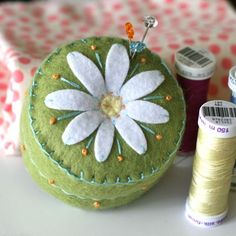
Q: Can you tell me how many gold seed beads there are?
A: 13